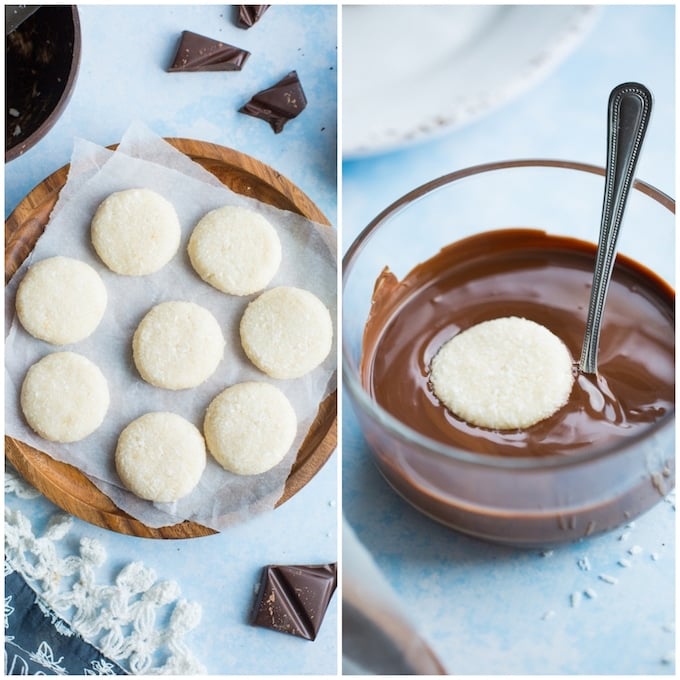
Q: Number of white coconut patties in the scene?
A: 9